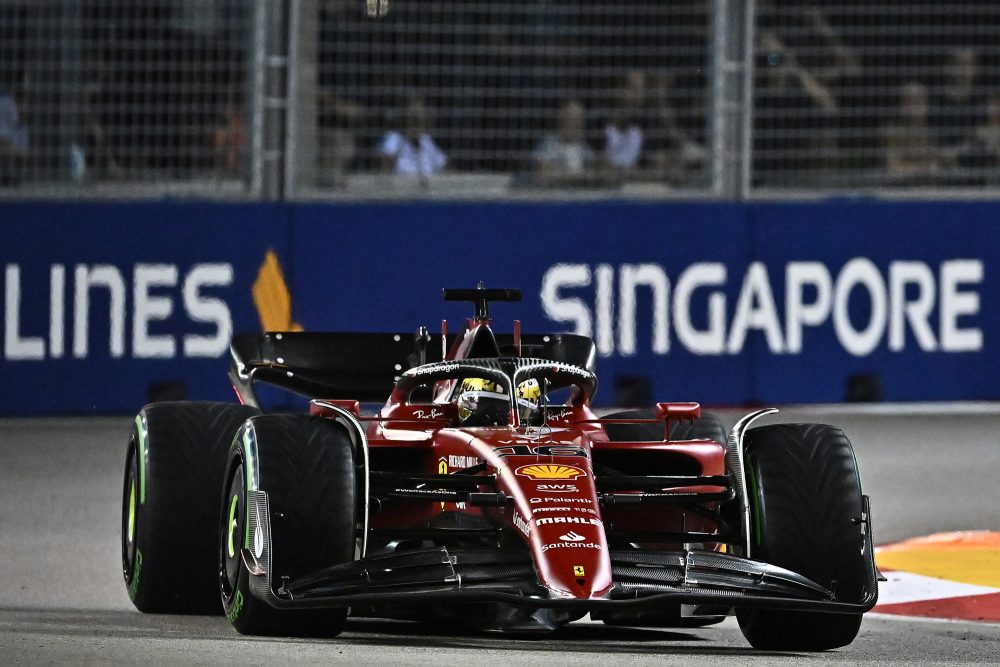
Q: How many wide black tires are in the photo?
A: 4